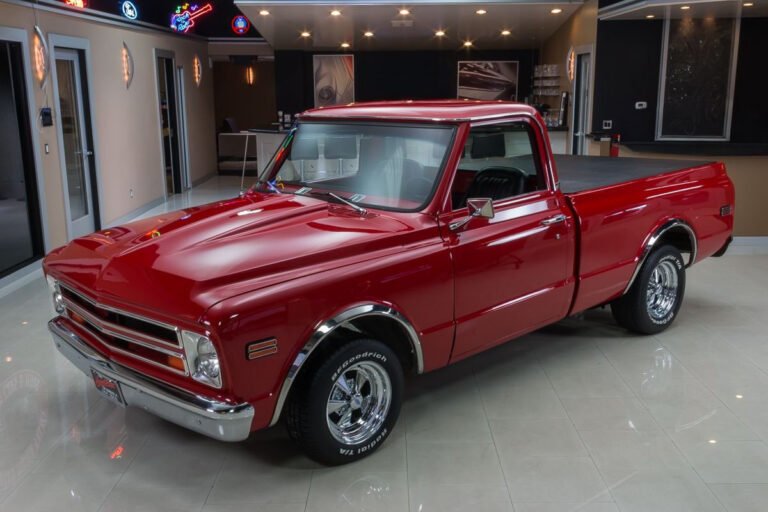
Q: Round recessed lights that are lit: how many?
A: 14